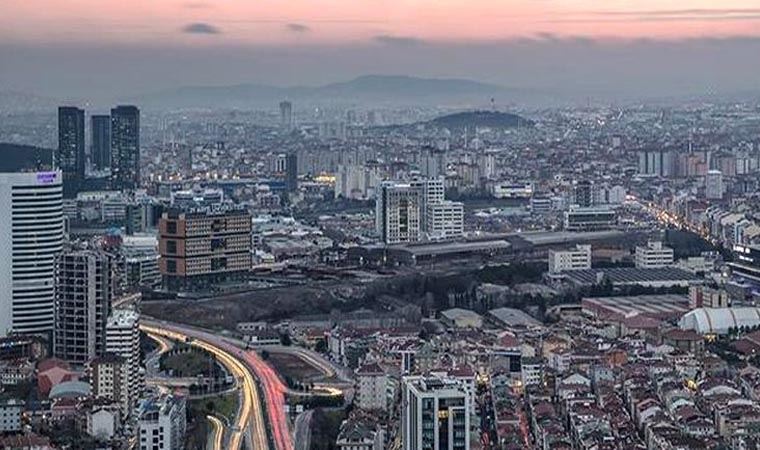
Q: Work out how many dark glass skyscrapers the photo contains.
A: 3